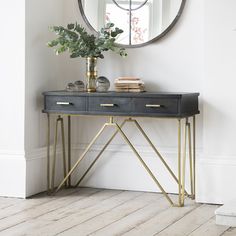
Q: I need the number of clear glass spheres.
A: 3